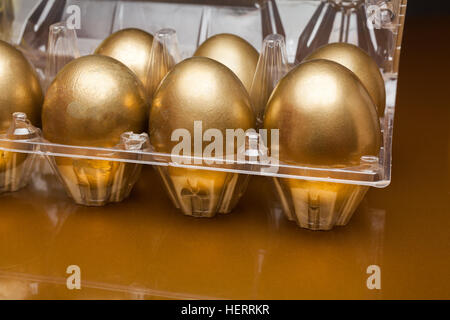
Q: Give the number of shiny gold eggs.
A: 7